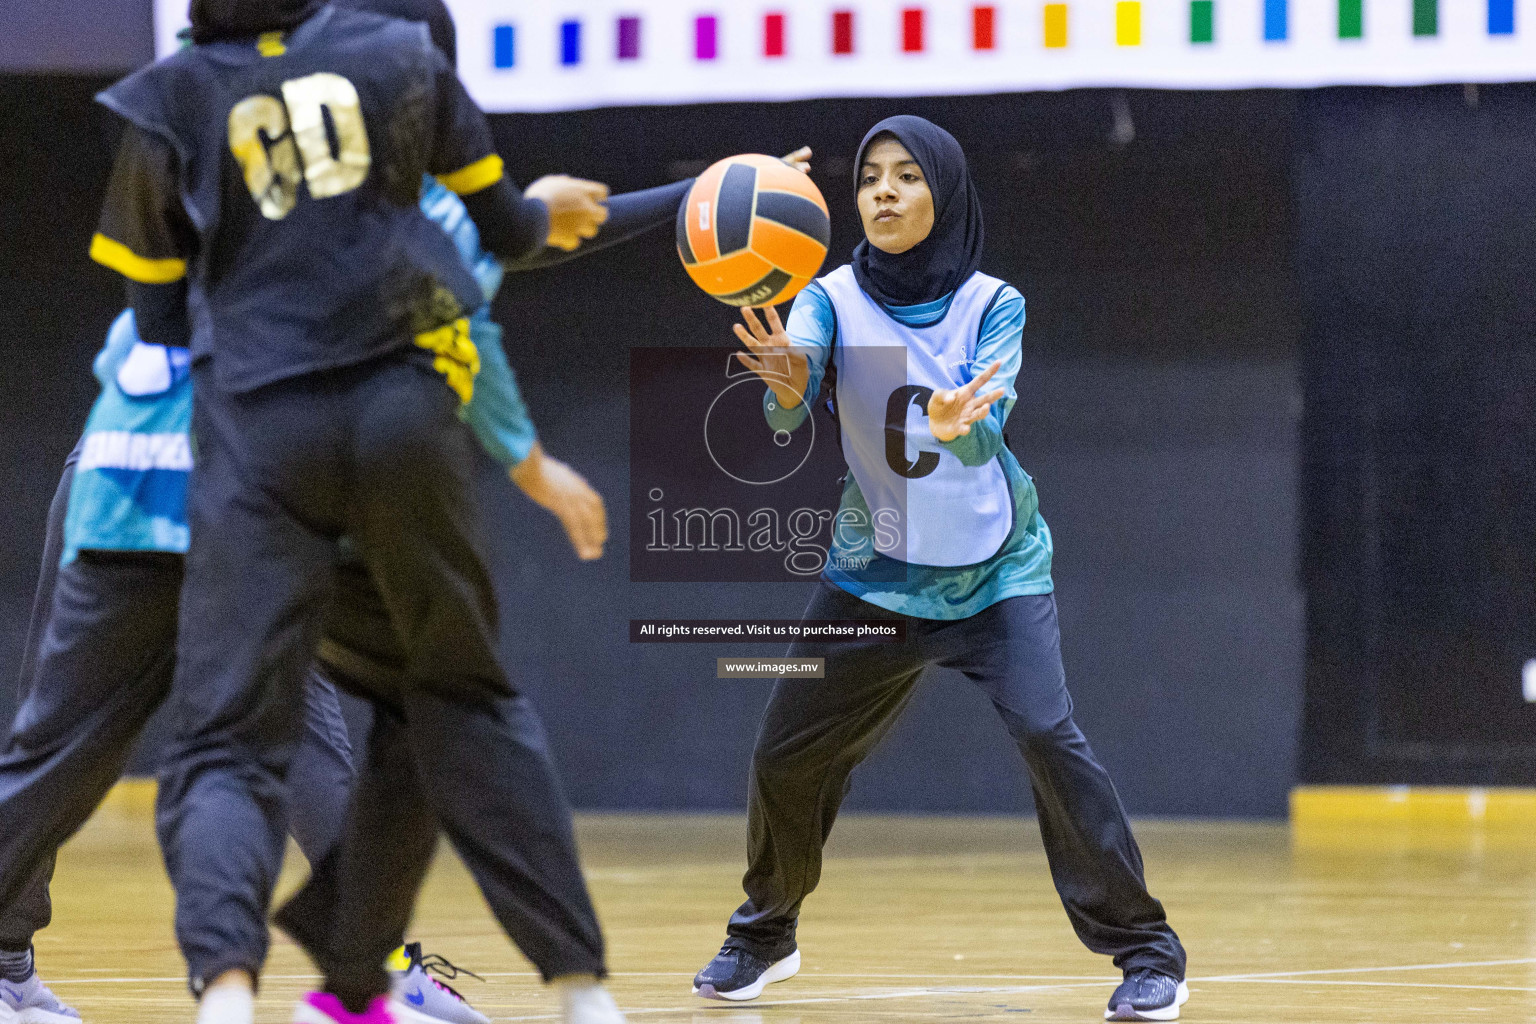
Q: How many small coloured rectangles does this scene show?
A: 15